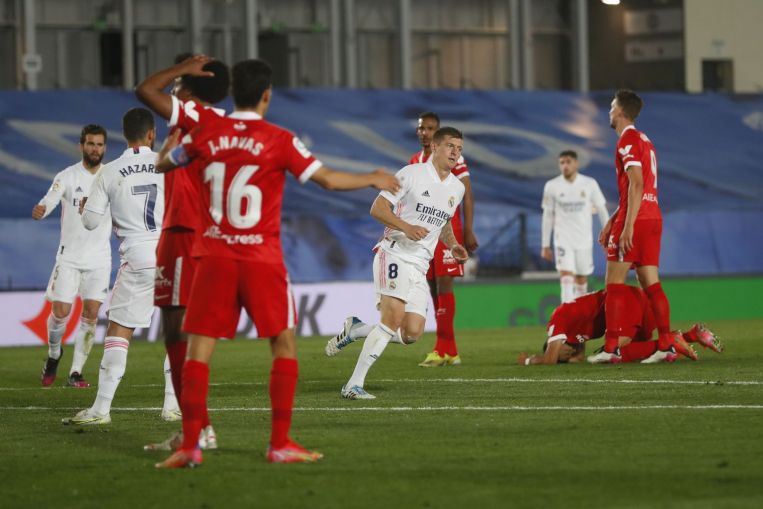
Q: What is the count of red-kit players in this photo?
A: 5